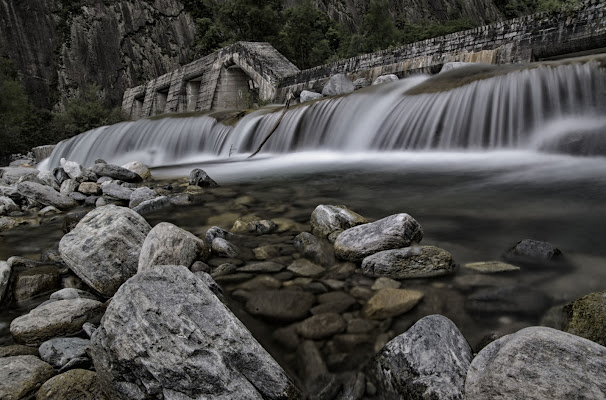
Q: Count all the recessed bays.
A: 4